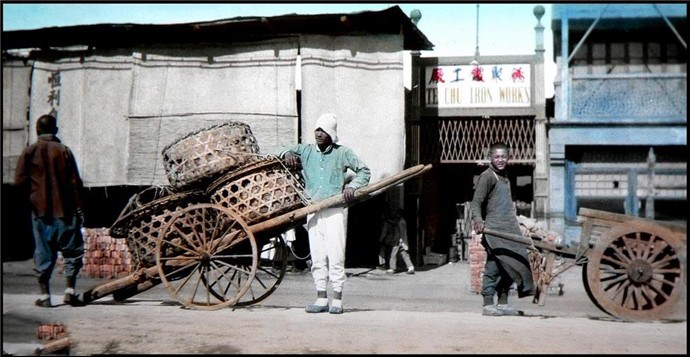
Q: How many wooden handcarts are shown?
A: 2